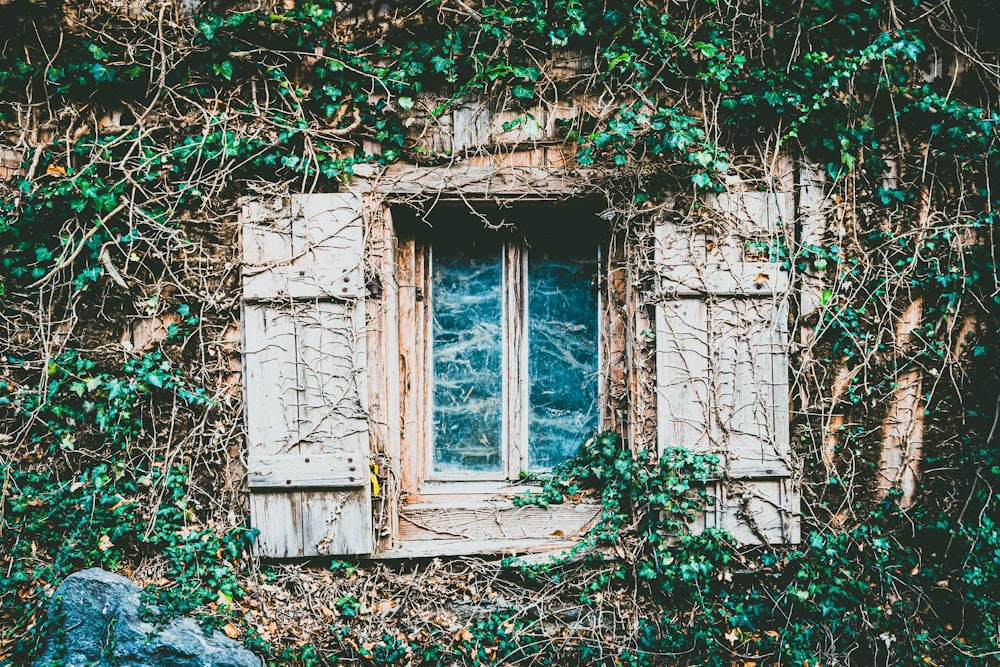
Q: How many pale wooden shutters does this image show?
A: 2